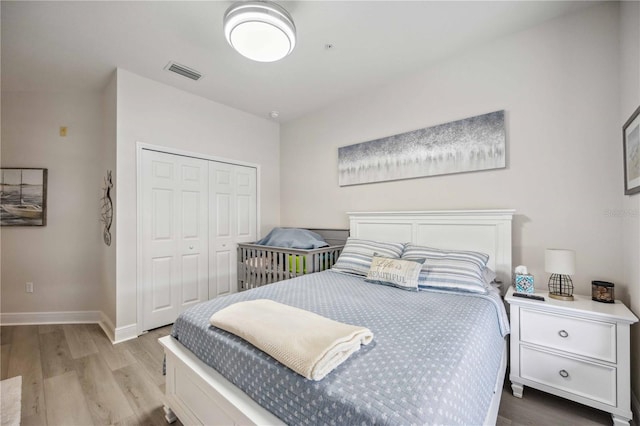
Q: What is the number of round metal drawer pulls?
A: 2